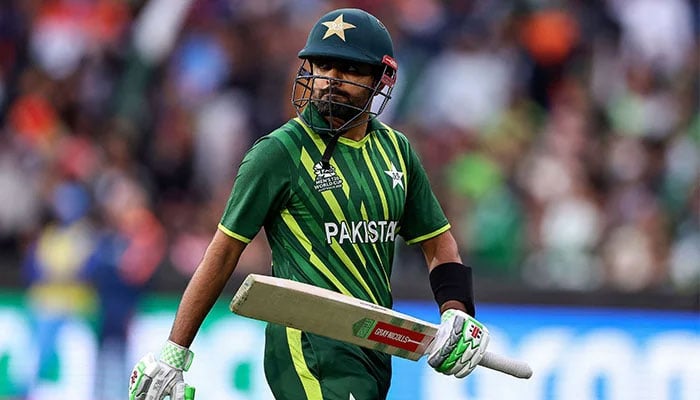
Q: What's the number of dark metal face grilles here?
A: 1